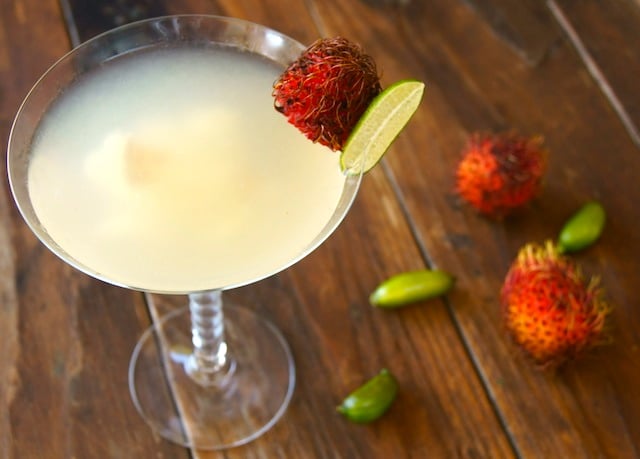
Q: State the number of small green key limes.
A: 3